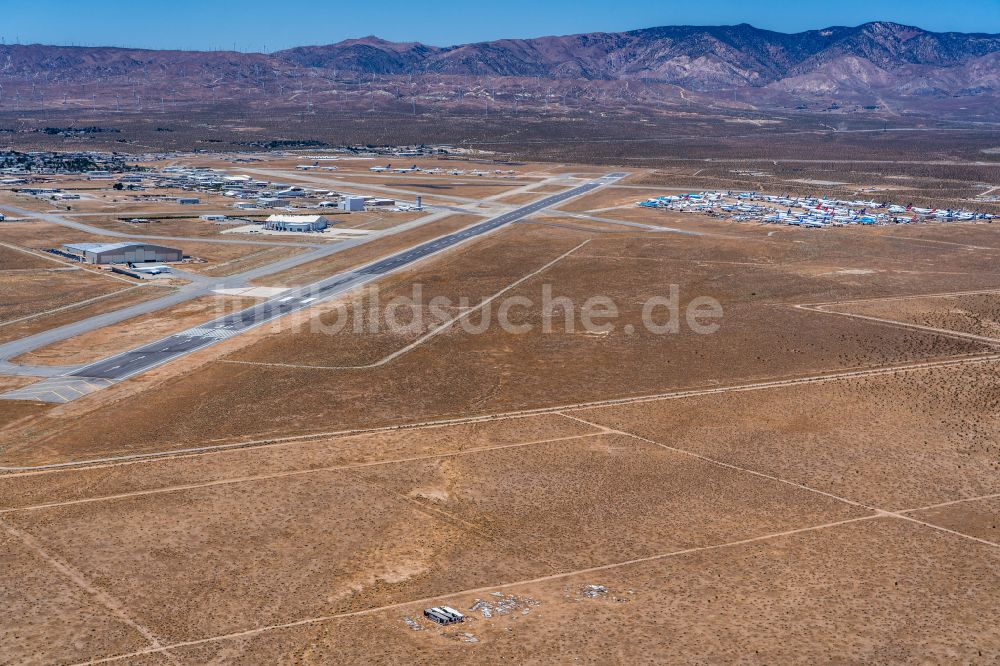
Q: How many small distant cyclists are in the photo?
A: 0